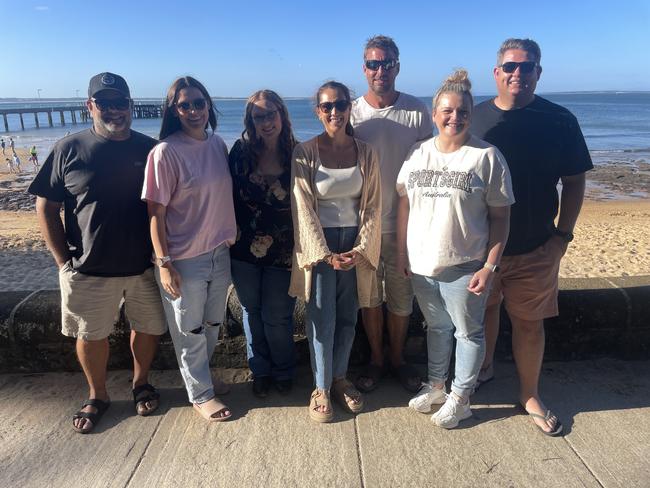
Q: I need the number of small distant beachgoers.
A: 5